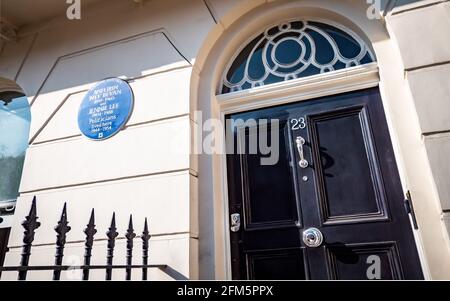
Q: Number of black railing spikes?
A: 6